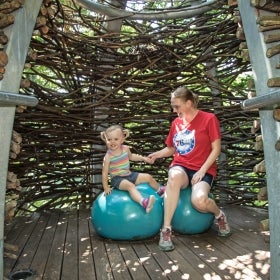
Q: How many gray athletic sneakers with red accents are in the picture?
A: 2